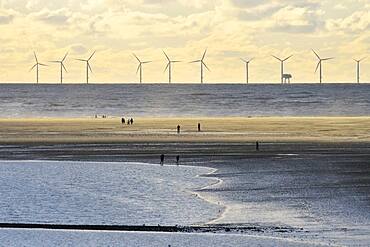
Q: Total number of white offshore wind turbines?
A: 10